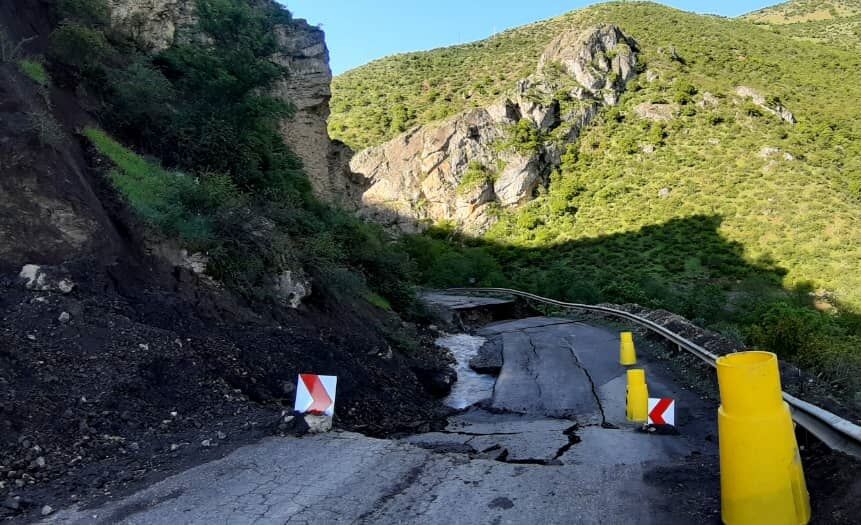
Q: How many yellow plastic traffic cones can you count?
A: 3